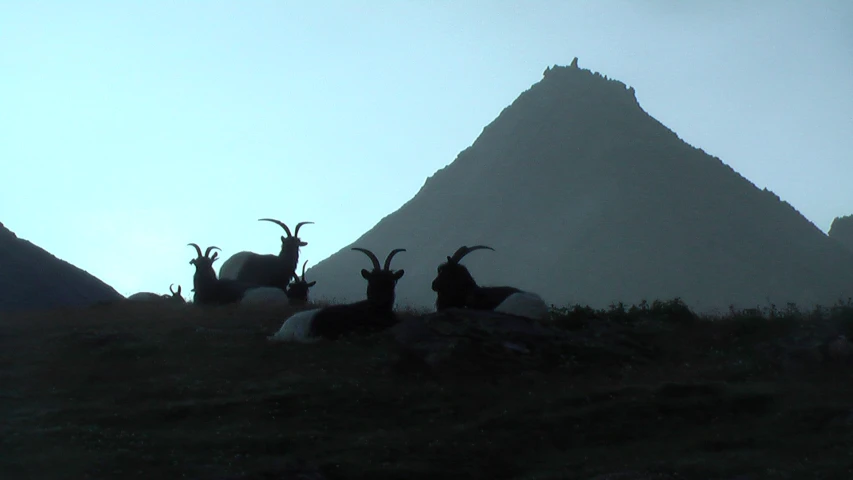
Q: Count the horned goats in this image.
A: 6